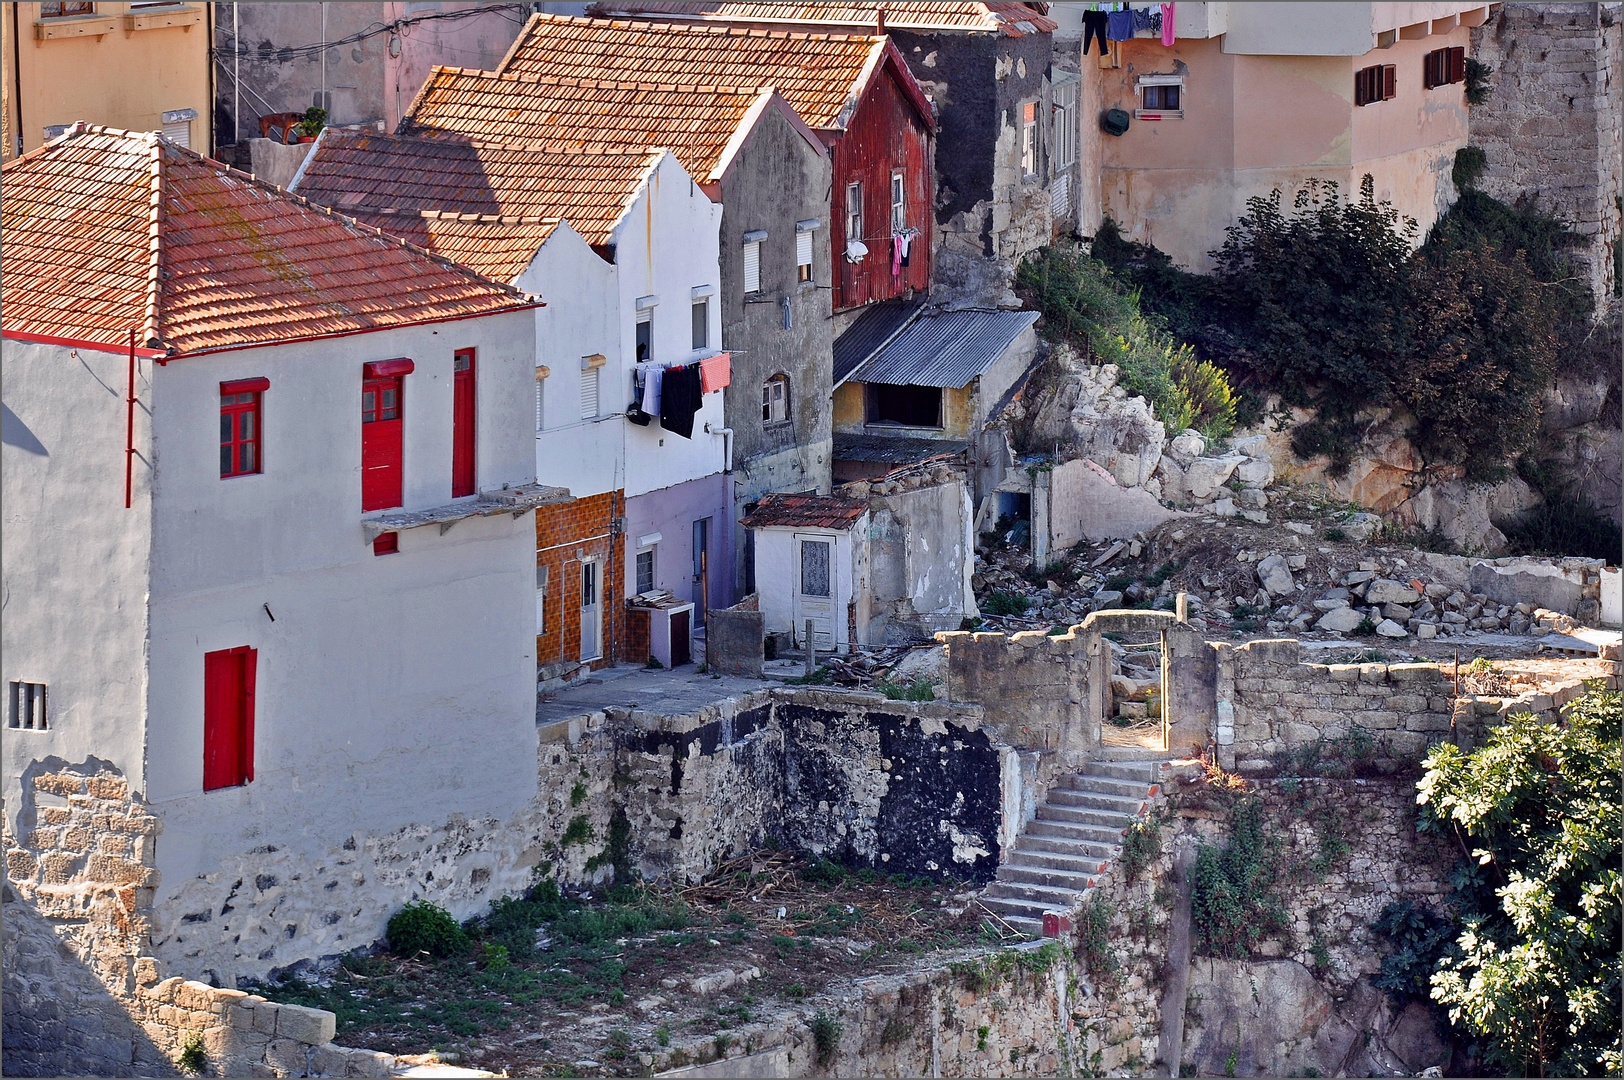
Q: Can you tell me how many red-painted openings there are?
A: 5